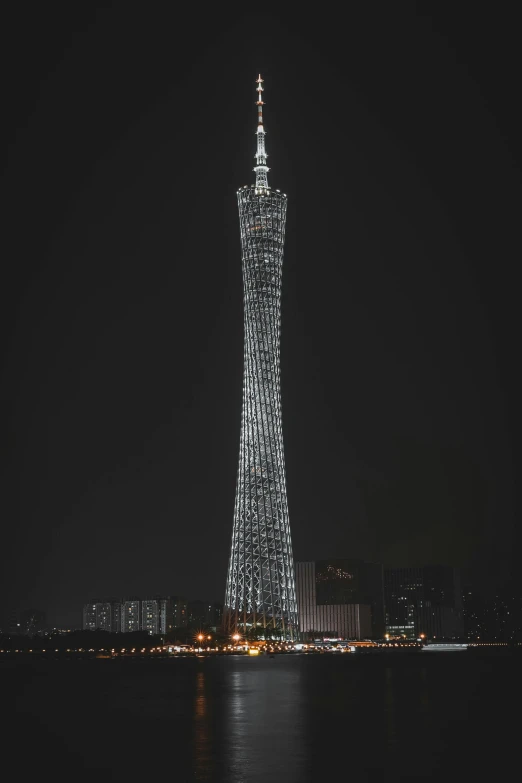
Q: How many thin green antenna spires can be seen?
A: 0